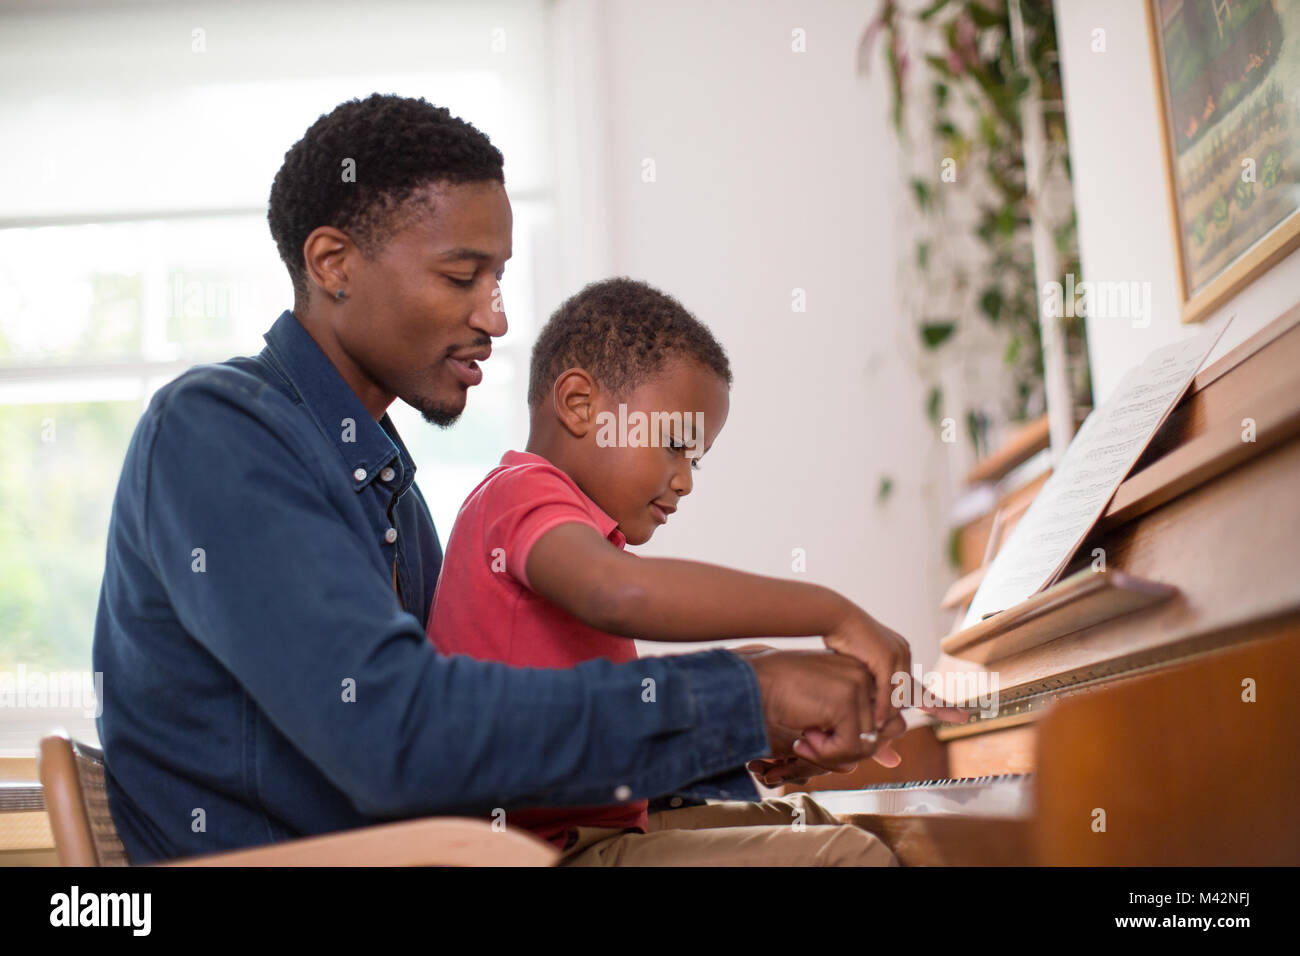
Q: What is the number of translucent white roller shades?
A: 1